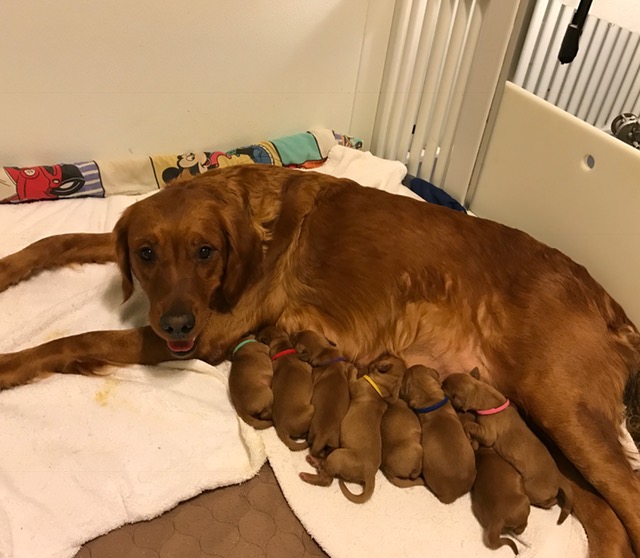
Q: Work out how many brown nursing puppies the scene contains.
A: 8